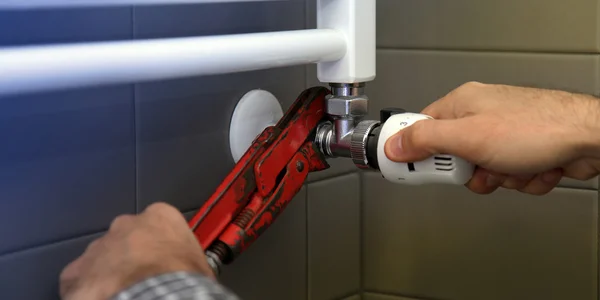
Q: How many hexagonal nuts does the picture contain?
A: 1